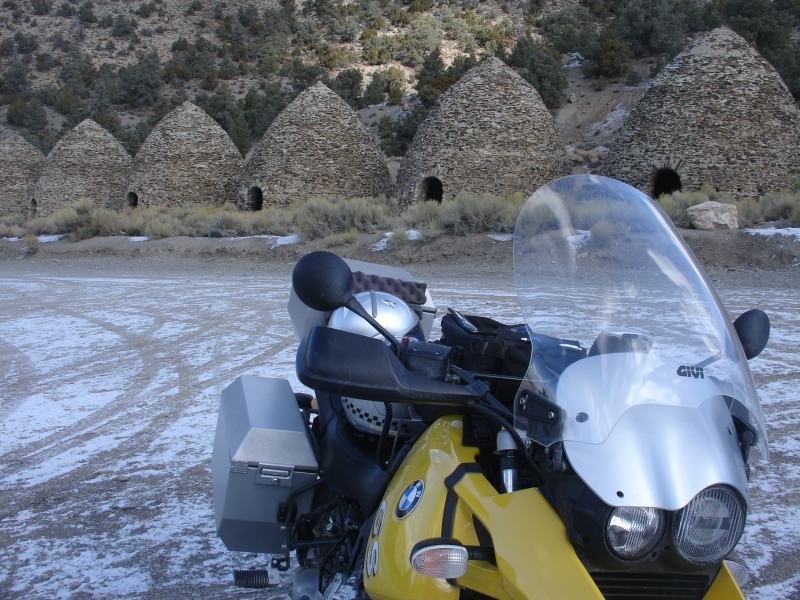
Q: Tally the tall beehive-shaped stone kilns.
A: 6